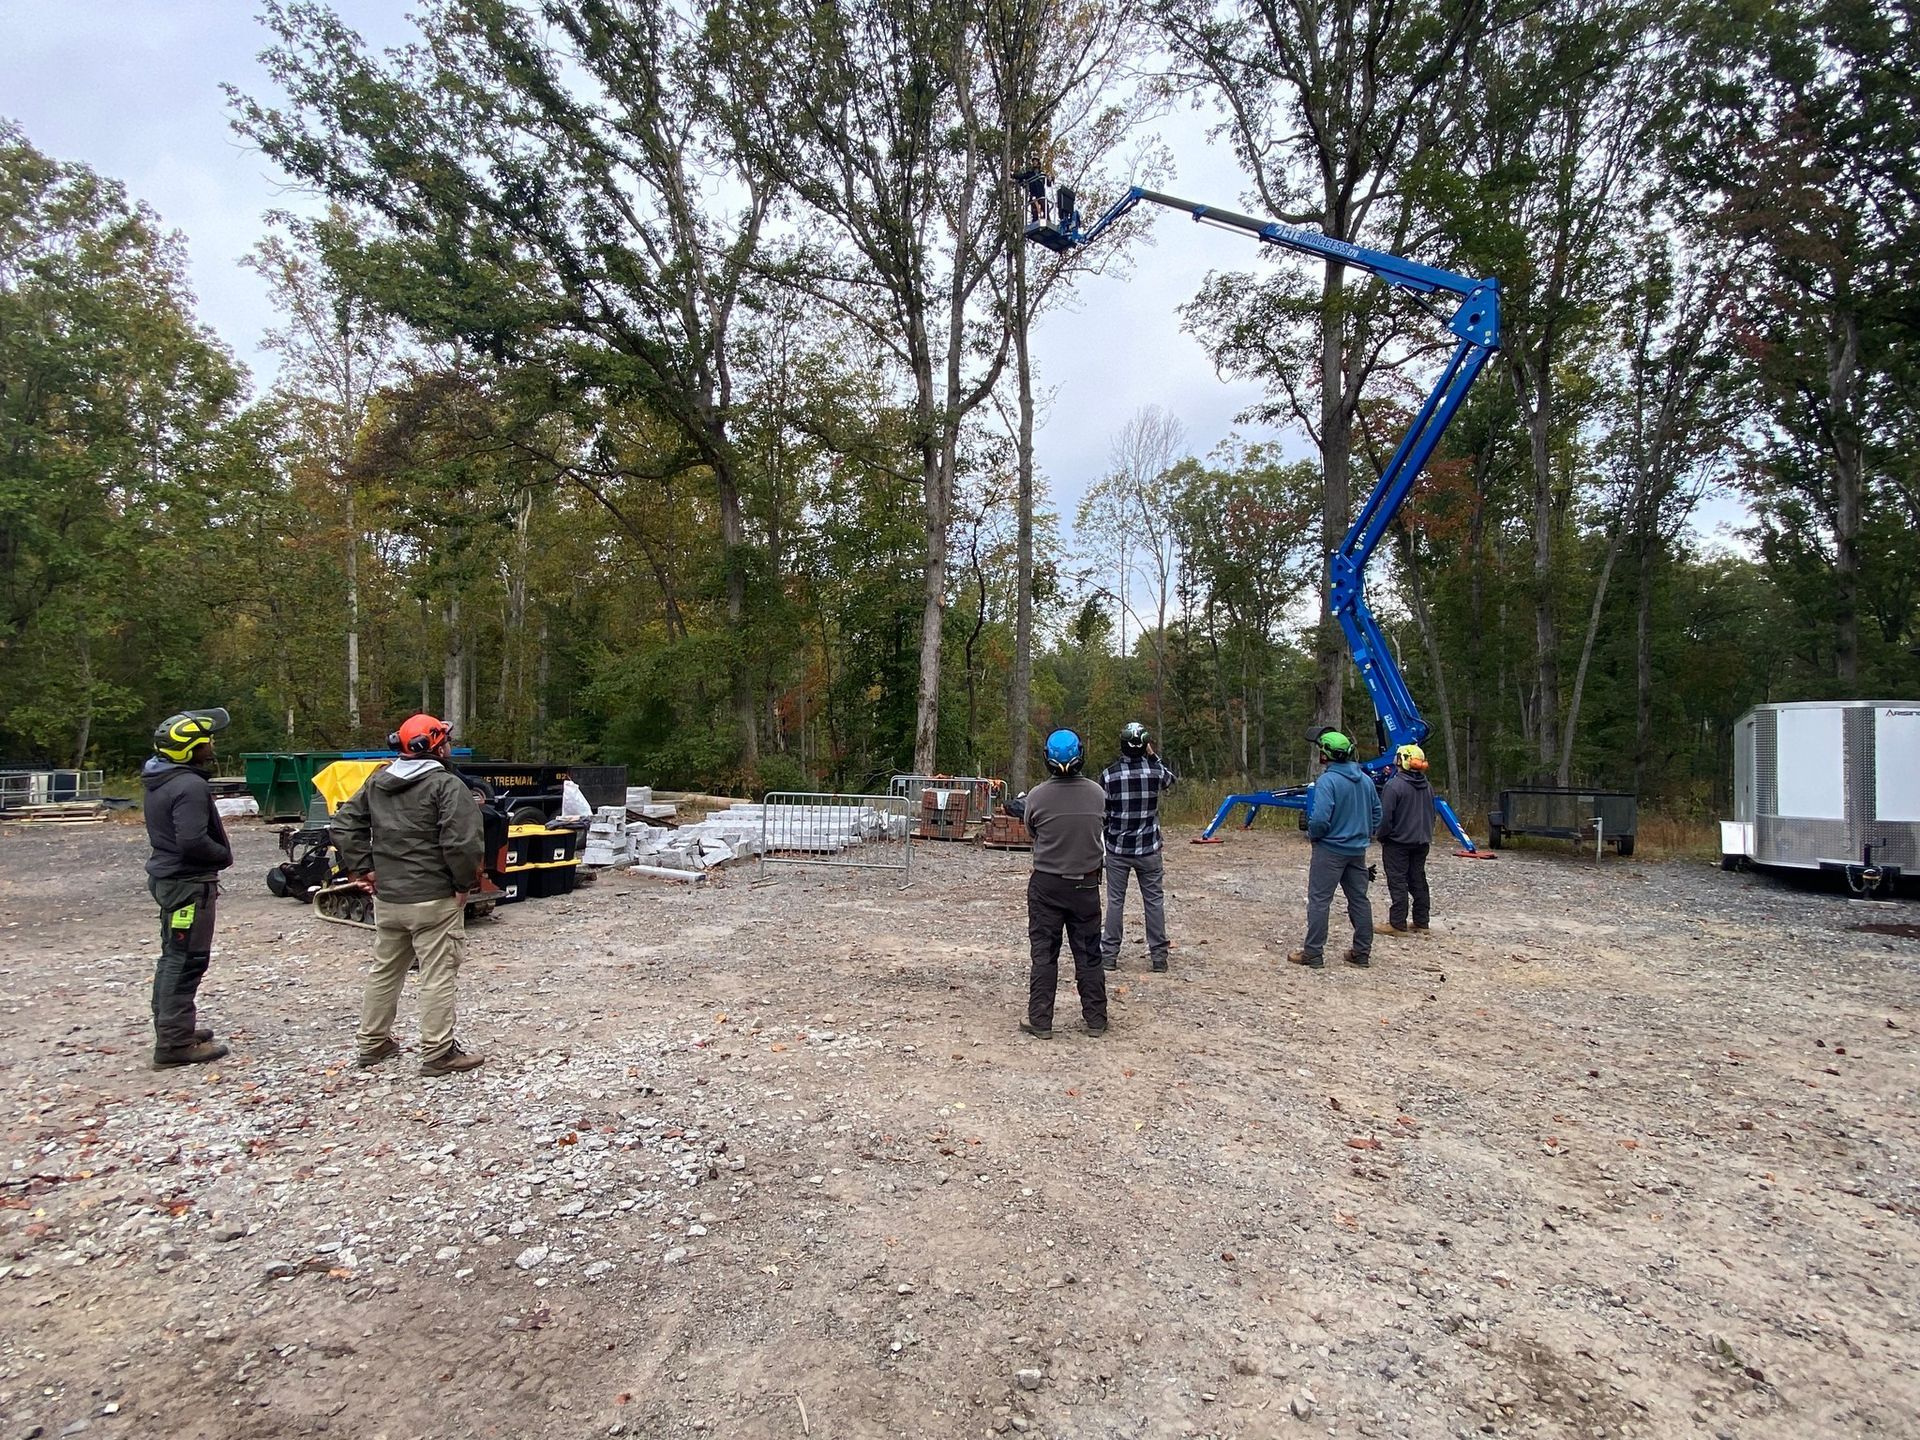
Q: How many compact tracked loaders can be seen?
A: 1